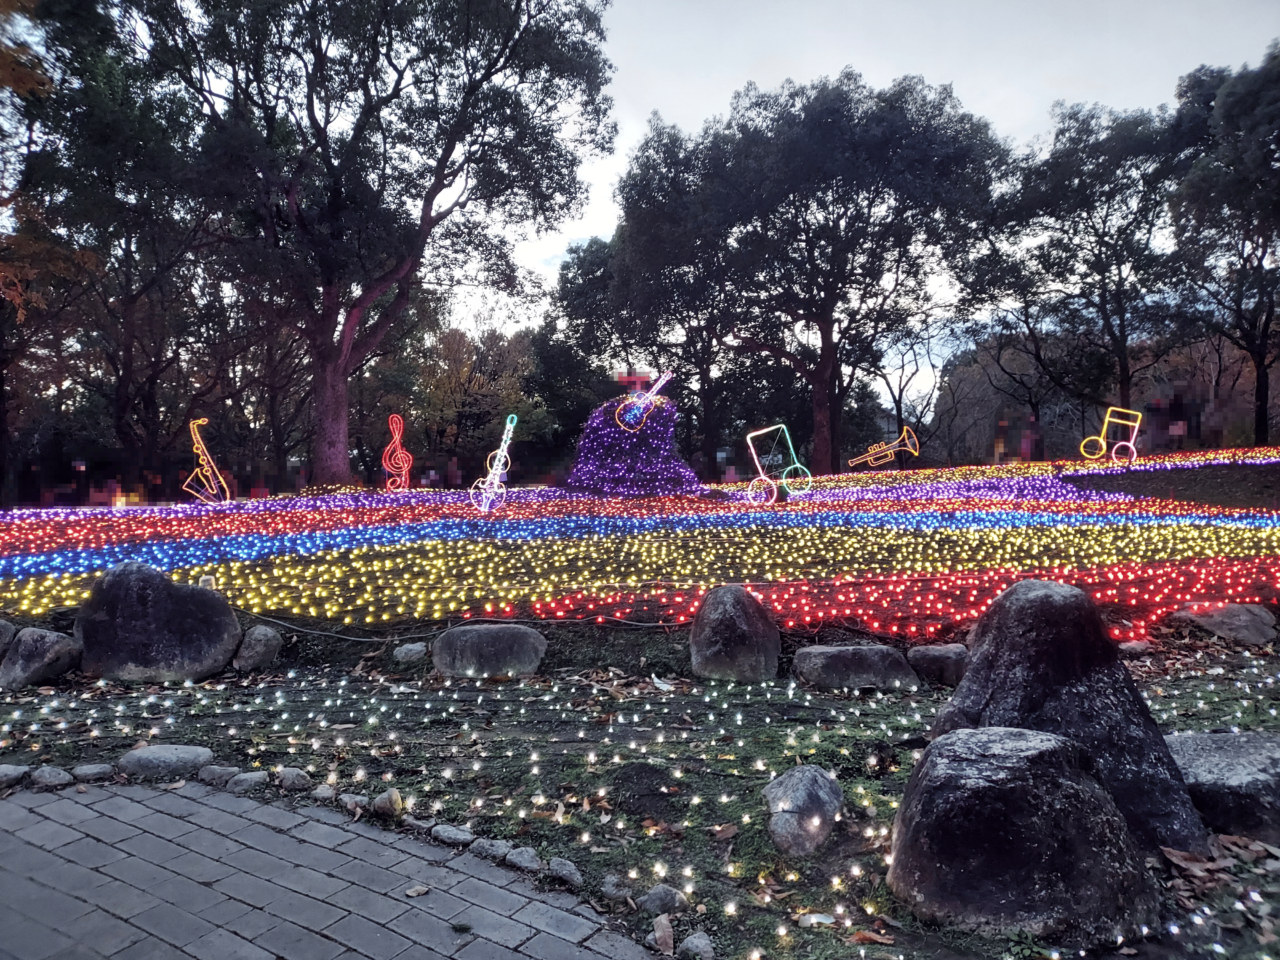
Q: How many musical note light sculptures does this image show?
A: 2